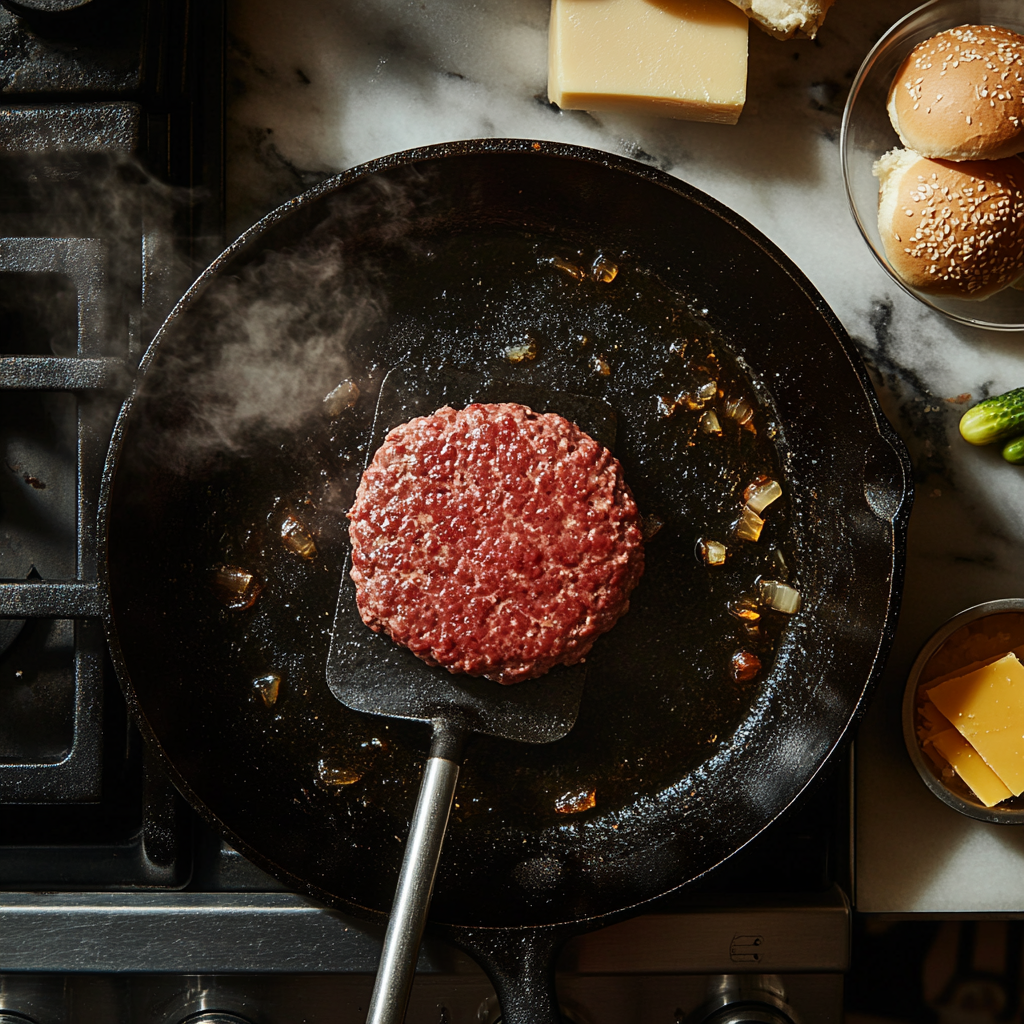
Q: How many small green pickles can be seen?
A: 2